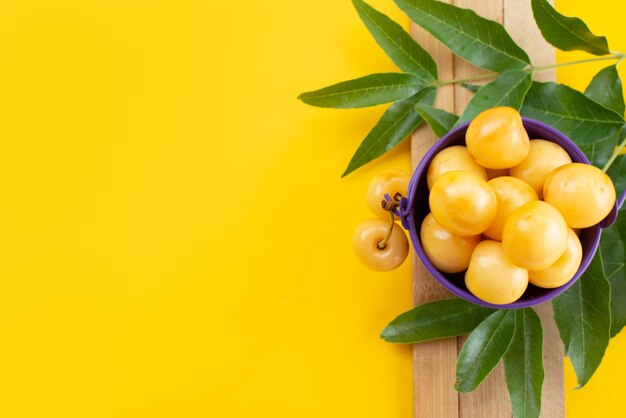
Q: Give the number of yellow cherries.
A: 12